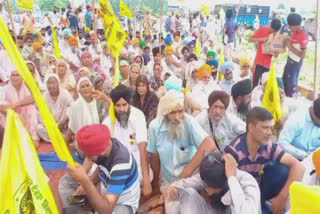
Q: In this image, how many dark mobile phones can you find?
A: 1